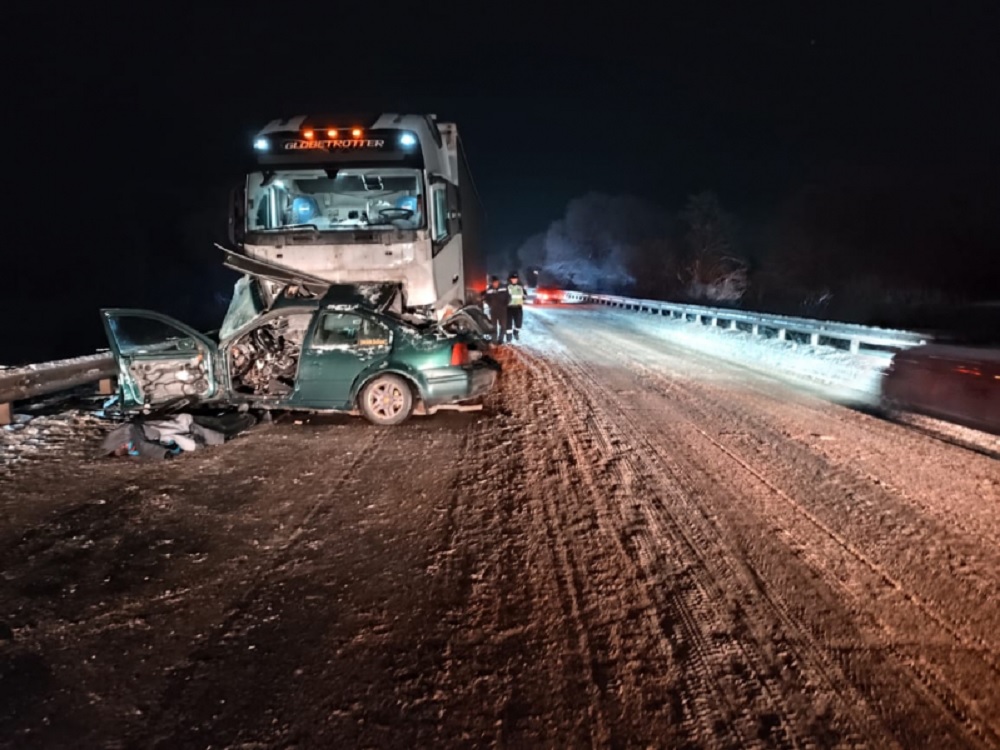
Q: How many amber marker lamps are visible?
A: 3